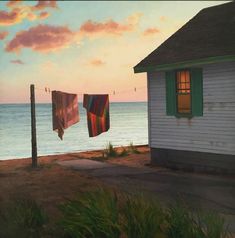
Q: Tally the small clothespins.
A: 4